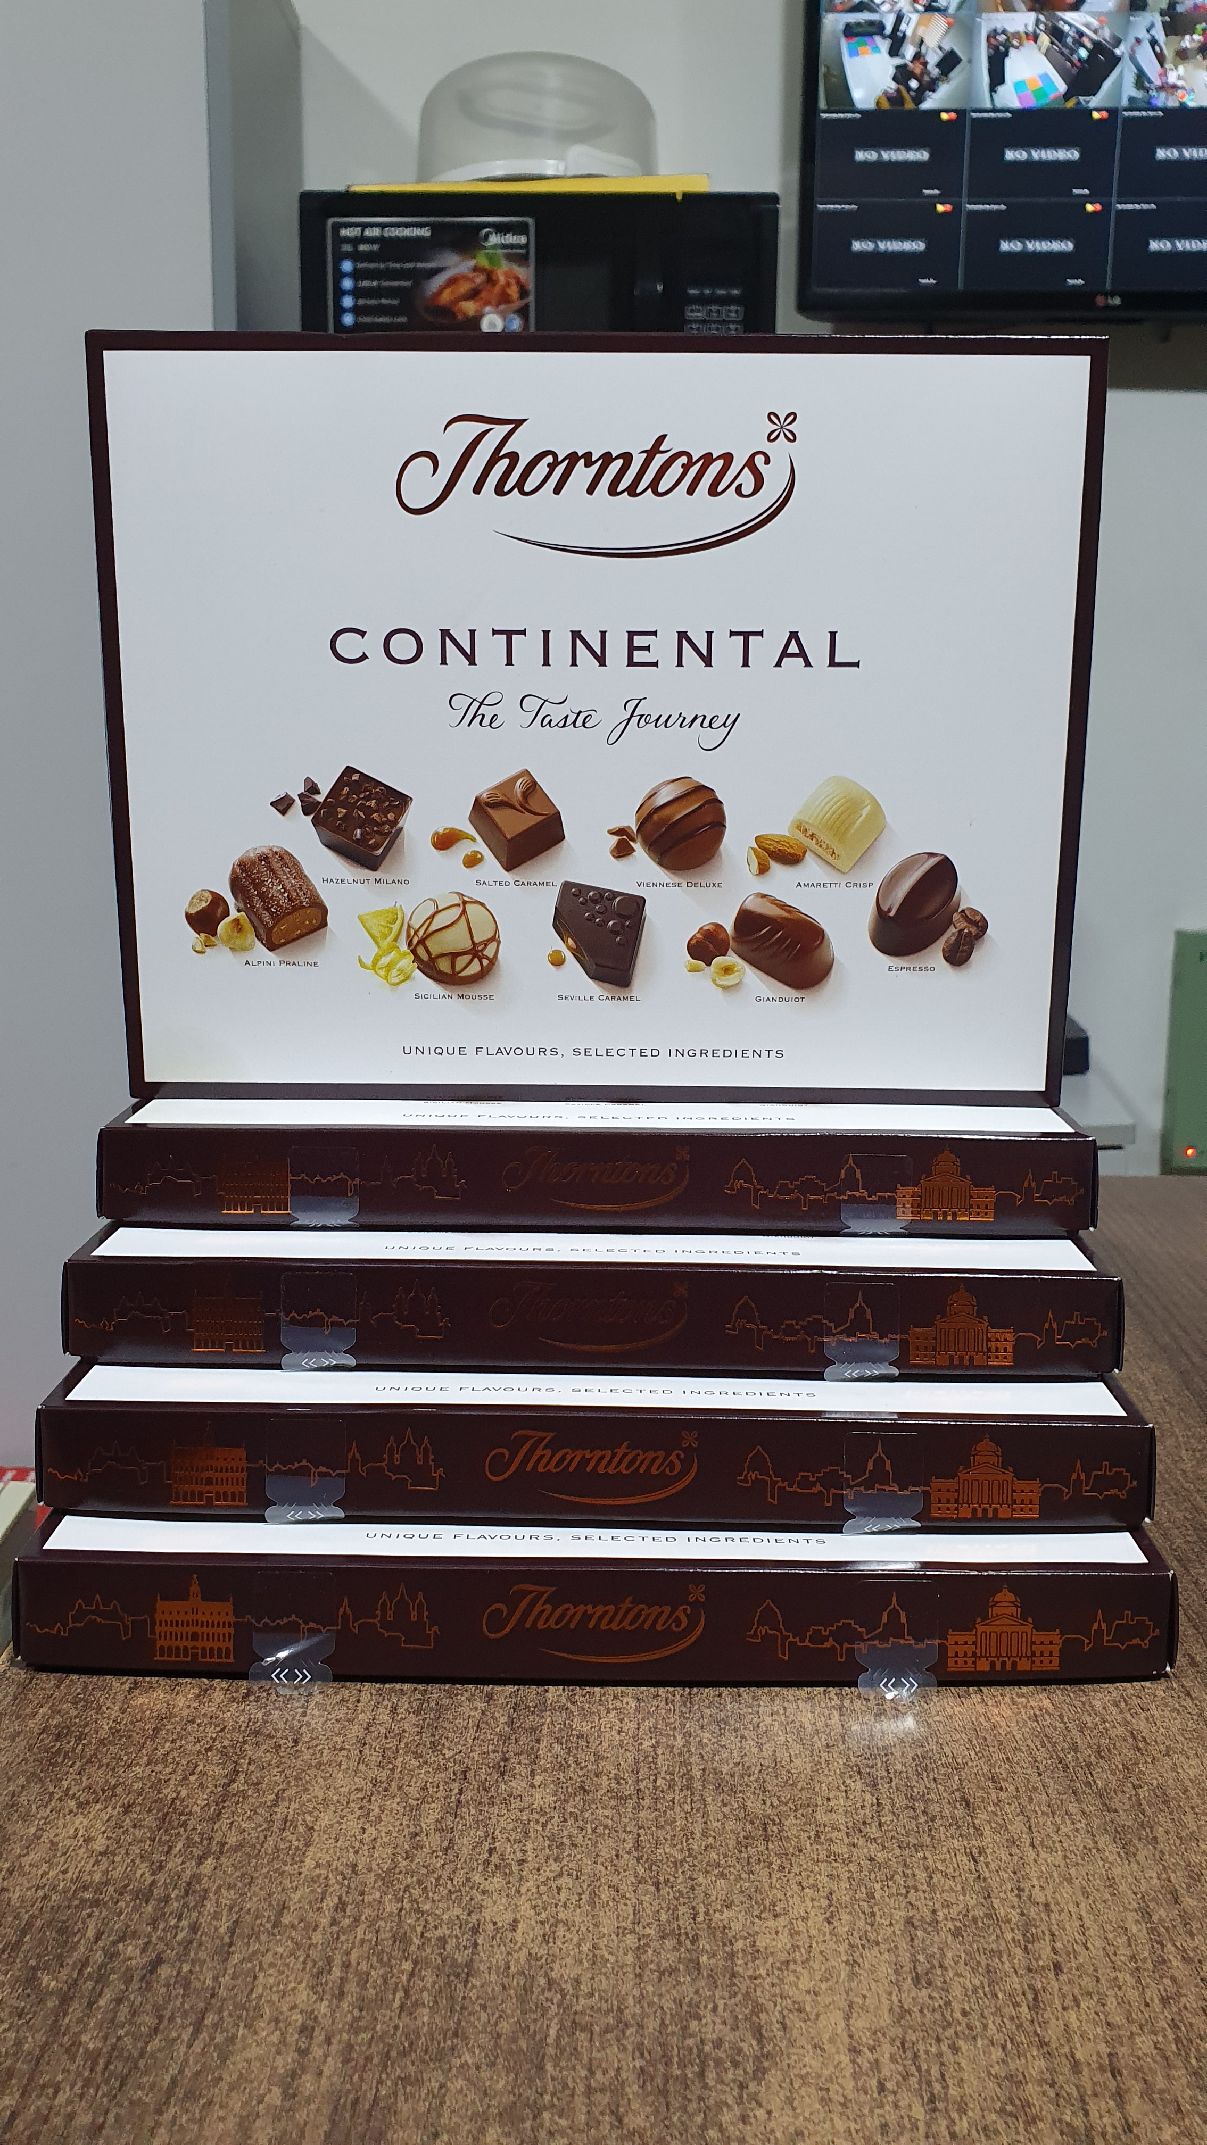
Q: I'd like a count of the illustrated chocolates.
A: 9